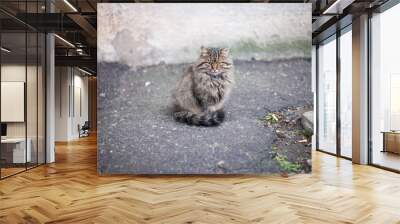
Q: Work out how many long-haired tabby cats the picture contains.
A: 1